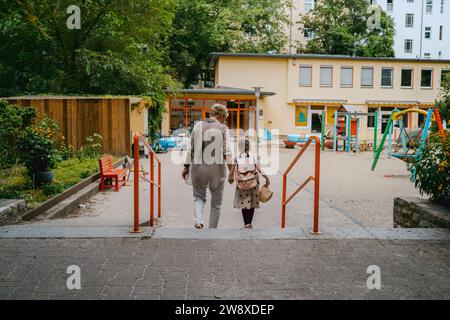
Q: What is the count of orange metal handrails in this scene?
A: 2